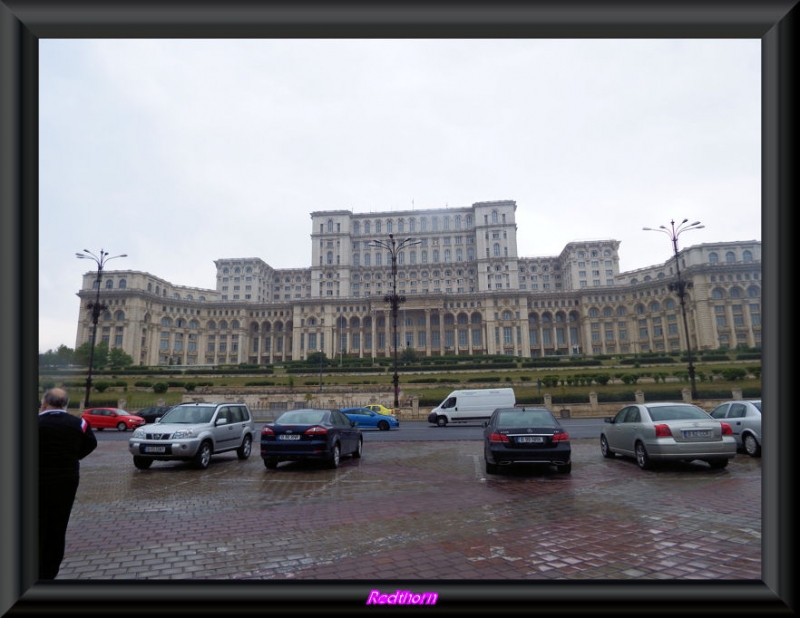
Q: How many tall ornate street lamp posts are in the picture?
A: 3